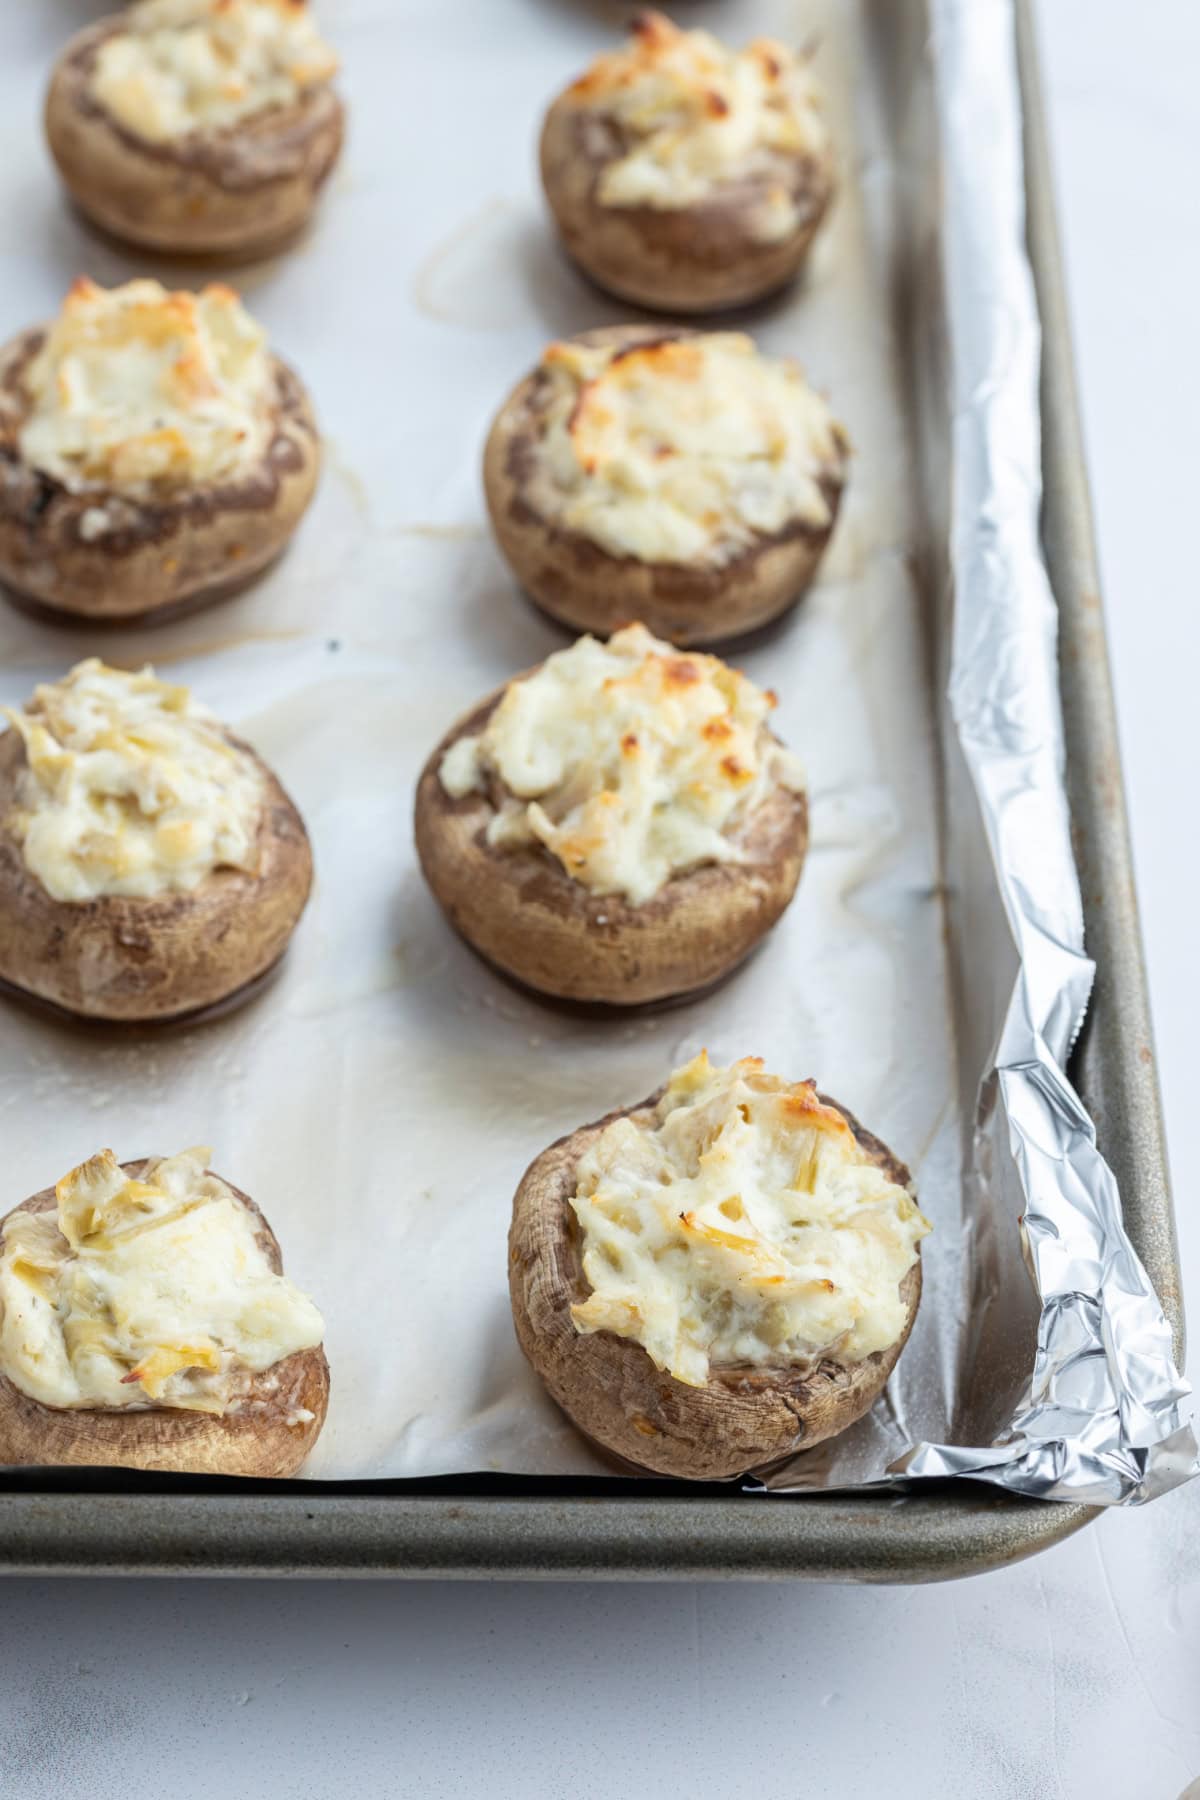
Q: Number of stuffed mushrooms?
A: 8